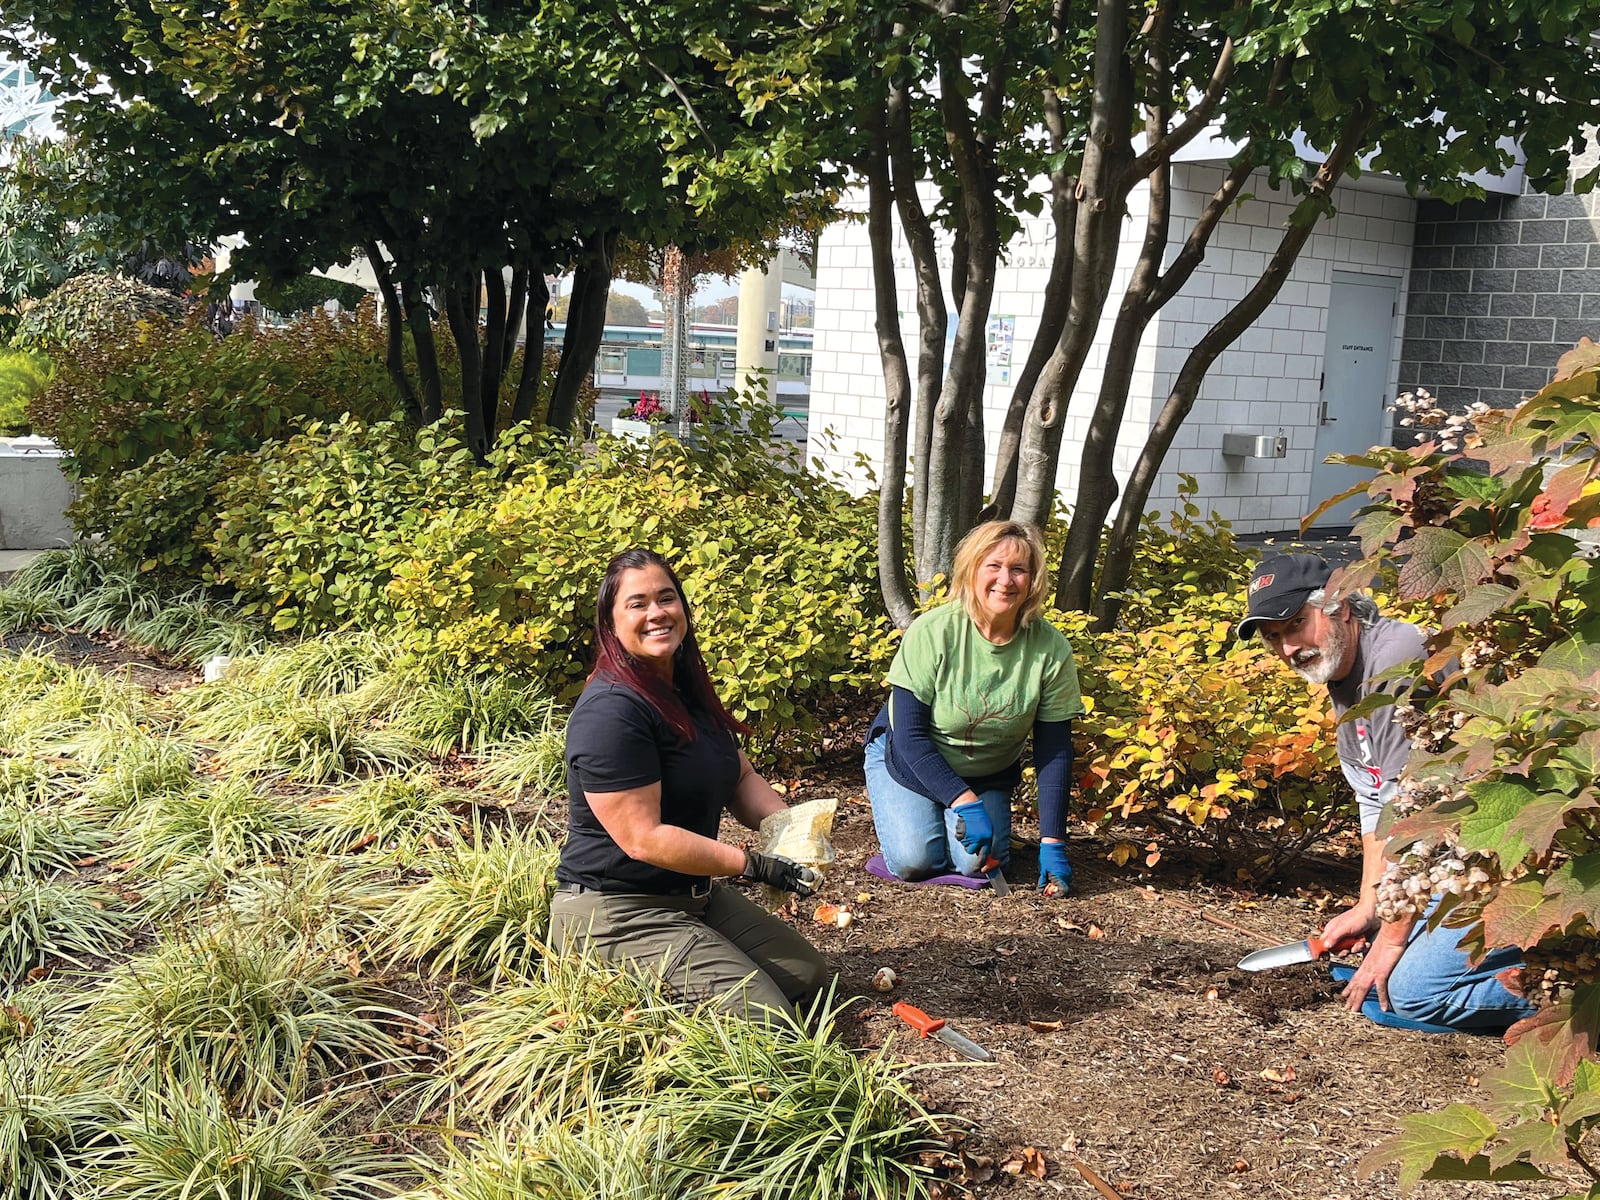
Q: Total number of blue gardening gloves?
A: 2